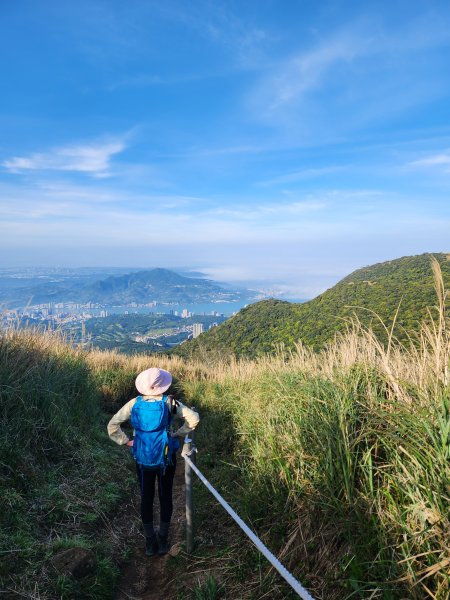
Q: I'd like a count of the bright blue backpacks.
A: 1